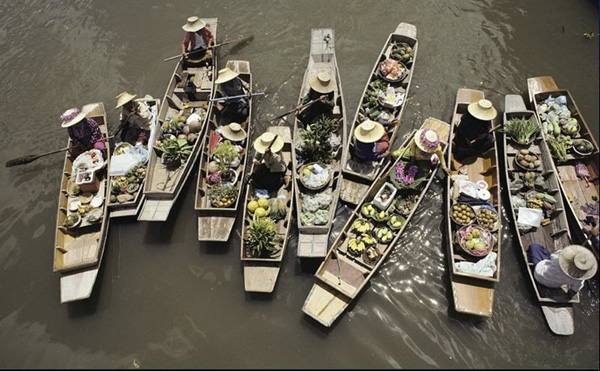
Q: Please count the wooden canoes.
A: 11